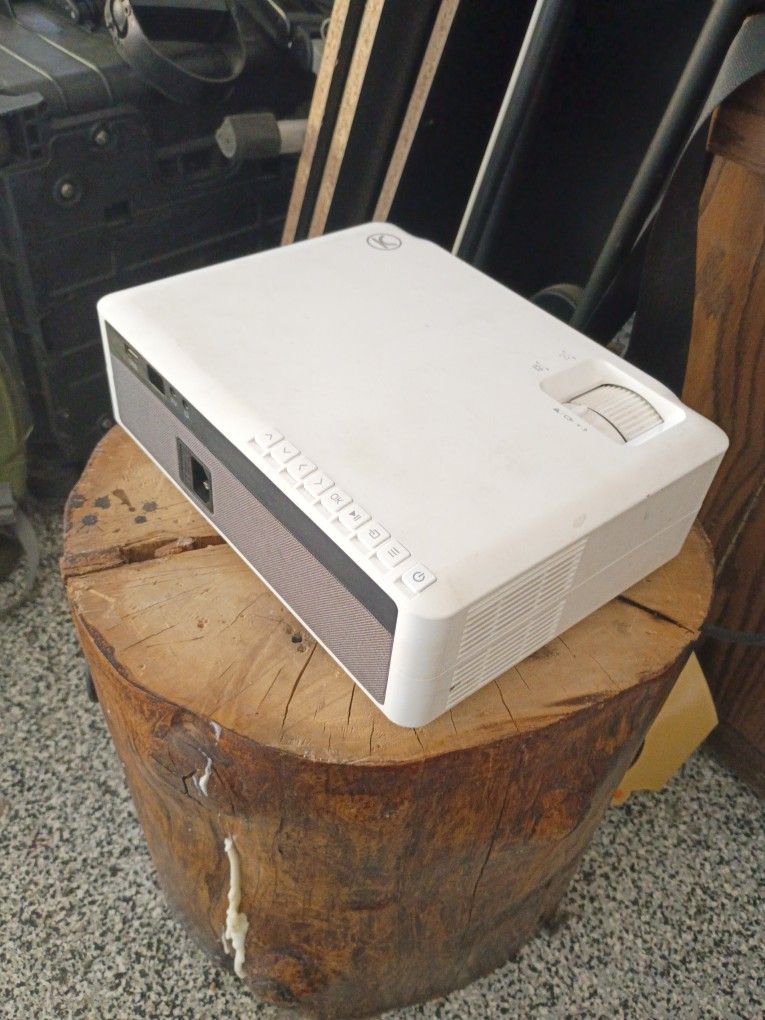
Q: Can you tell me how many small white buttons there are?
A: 9